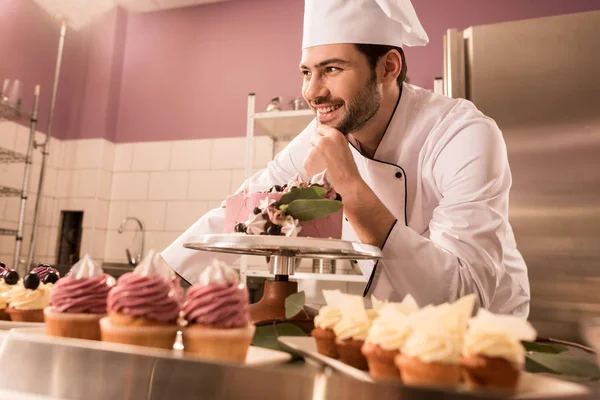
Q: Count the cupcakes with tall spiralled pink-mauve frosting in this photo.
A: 3